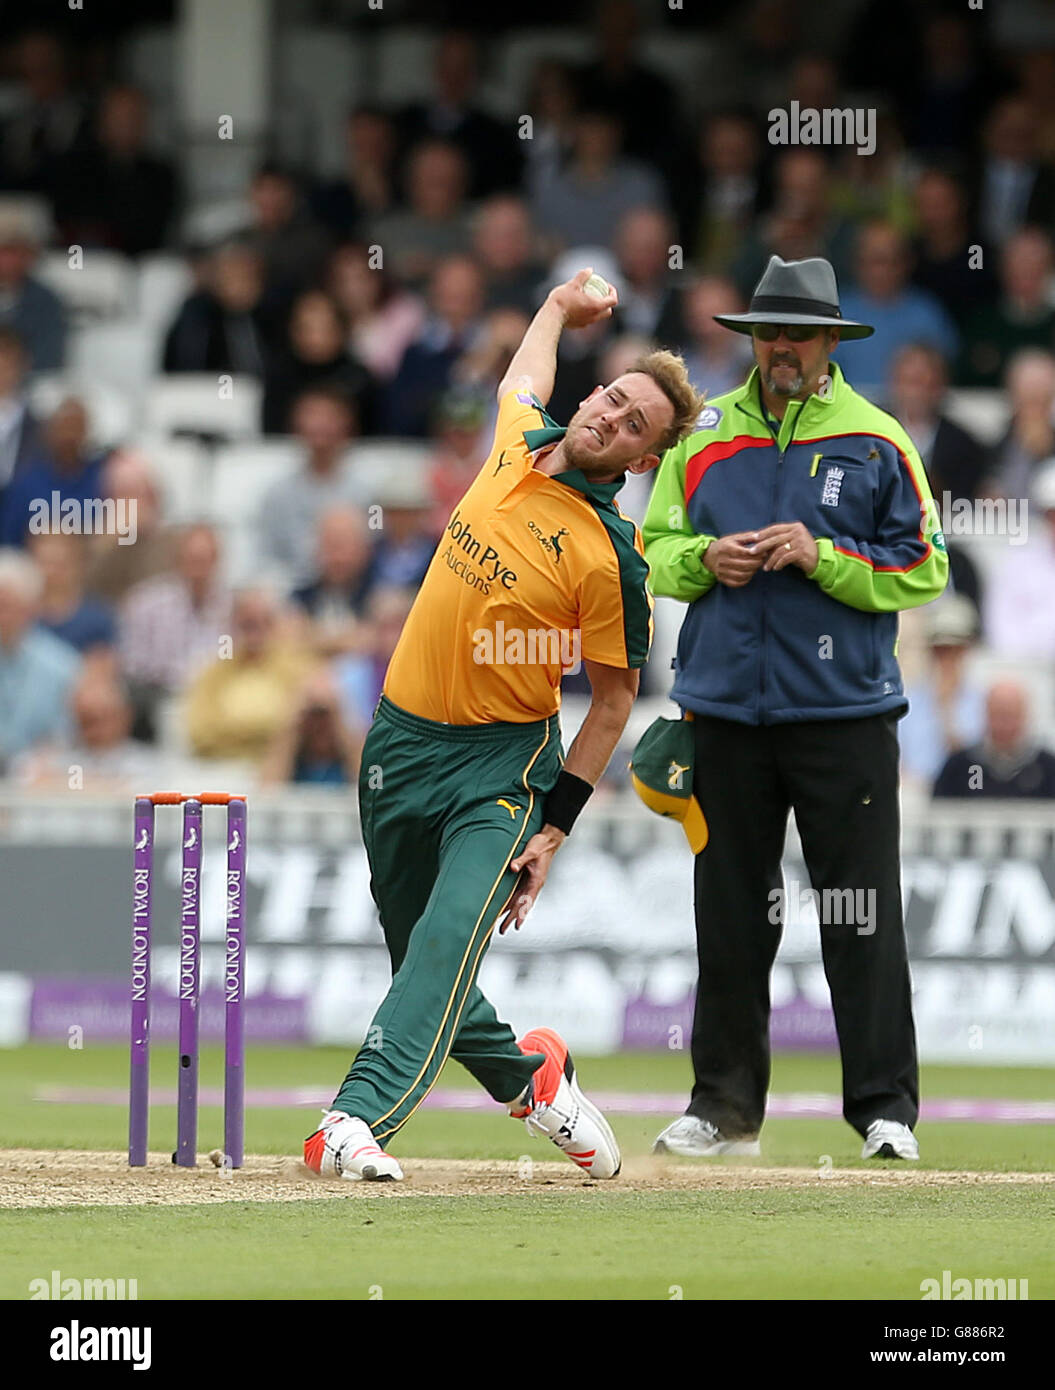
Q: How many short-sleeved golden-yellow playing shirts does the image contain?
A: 1